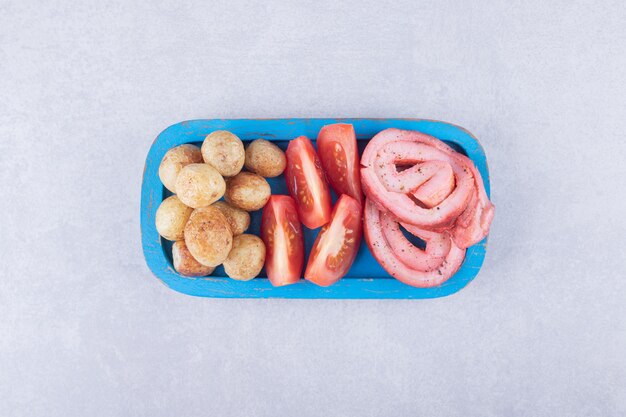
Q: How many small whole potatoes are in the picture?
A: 10